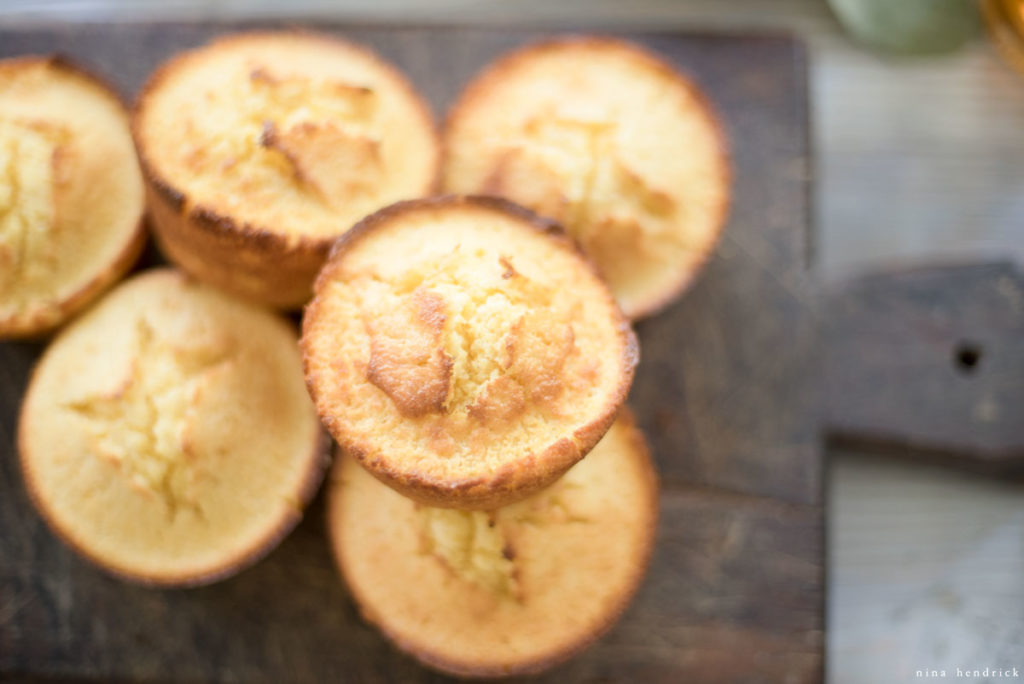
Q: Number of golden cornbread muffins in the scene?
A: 6